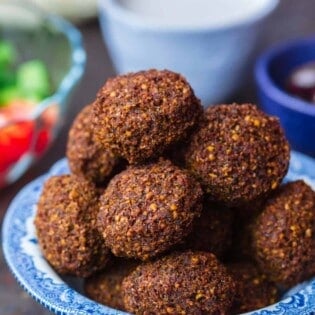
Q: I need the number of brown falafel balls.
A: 10